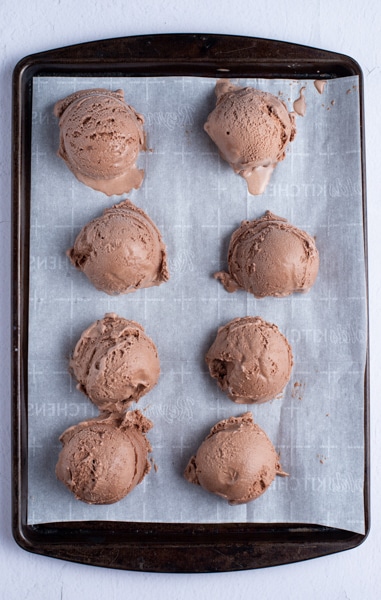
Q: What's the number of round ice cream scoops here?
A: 8